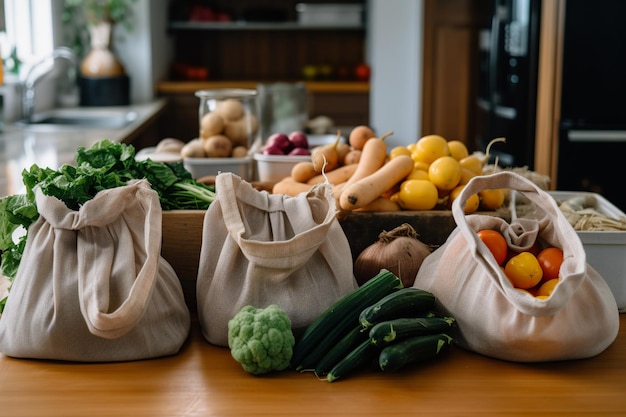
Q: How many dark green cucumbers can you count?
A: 7